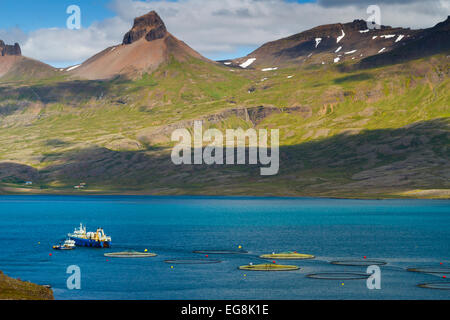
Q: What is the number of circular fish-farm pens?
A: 9